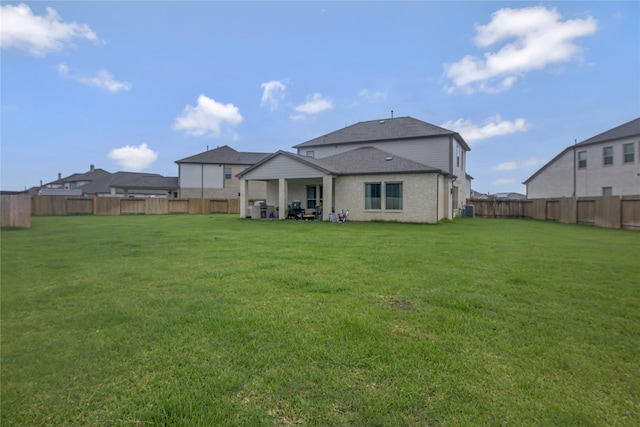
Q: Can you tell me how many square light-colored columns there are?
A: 3